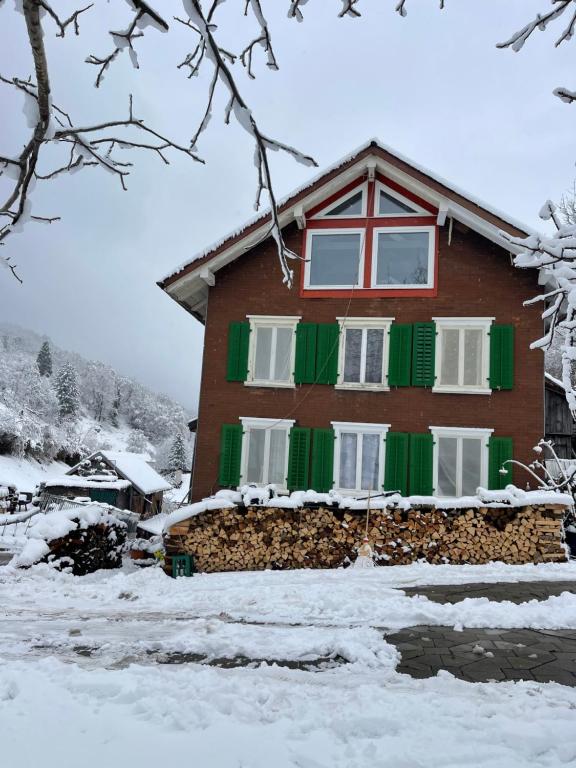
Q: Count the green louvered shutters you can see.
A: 12